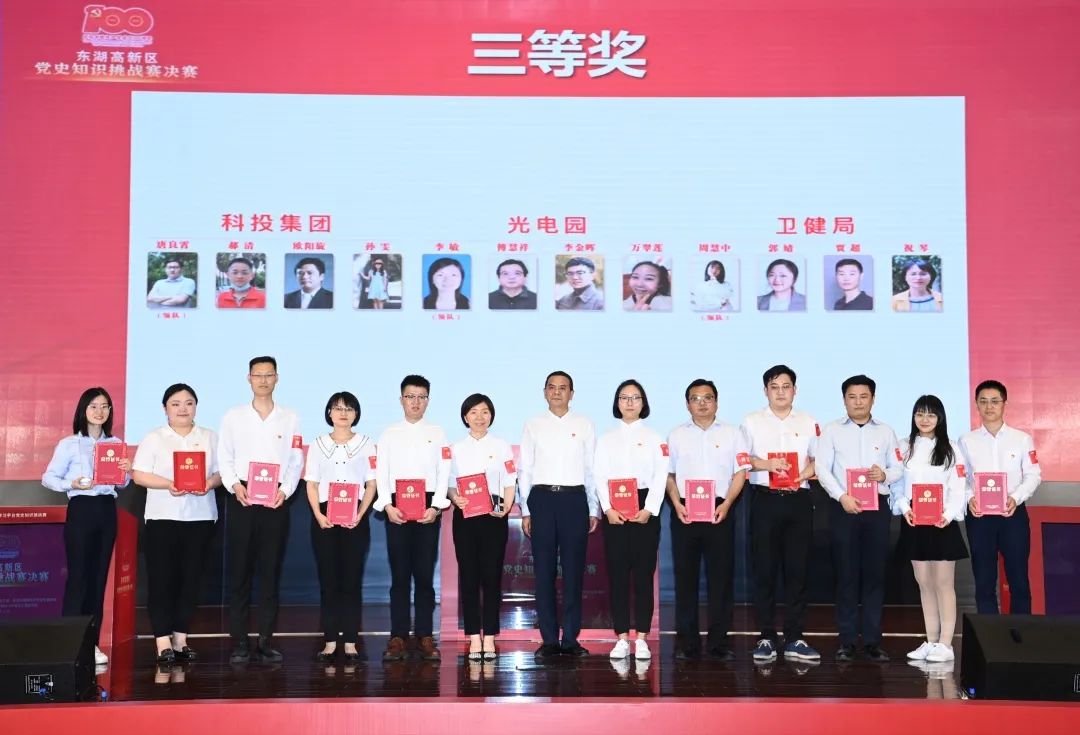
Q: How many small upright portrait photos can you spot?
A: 12